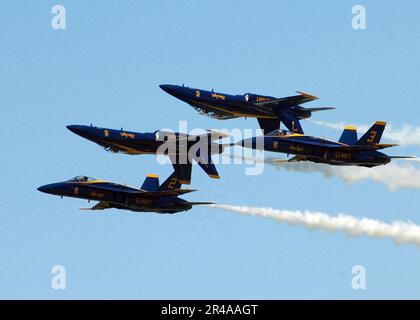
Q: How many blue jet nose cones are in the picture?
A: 4